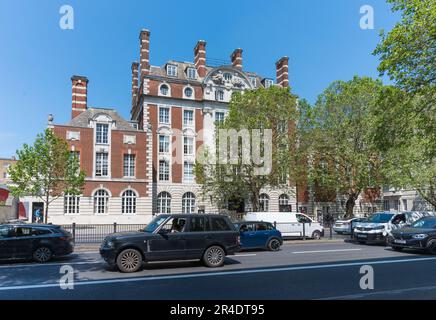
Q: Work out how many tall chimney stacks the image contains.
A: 6